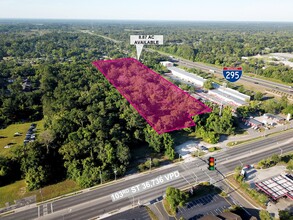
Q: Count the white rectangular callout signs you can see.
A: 1